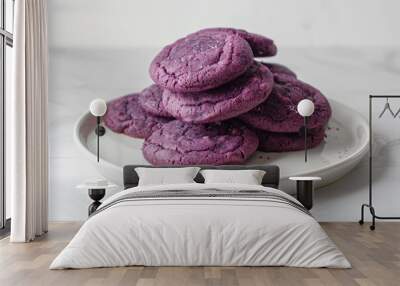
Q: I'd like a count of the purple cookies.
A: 9